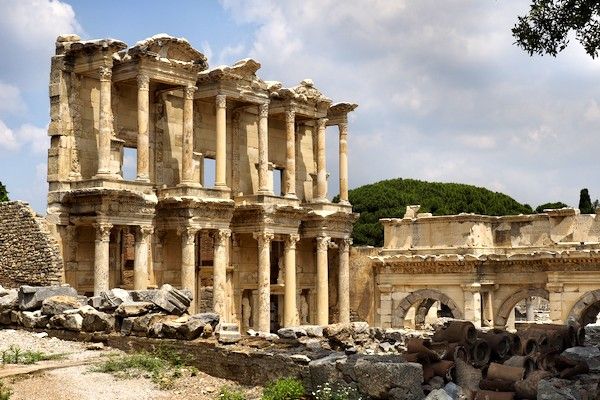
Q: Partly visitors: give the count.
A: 0